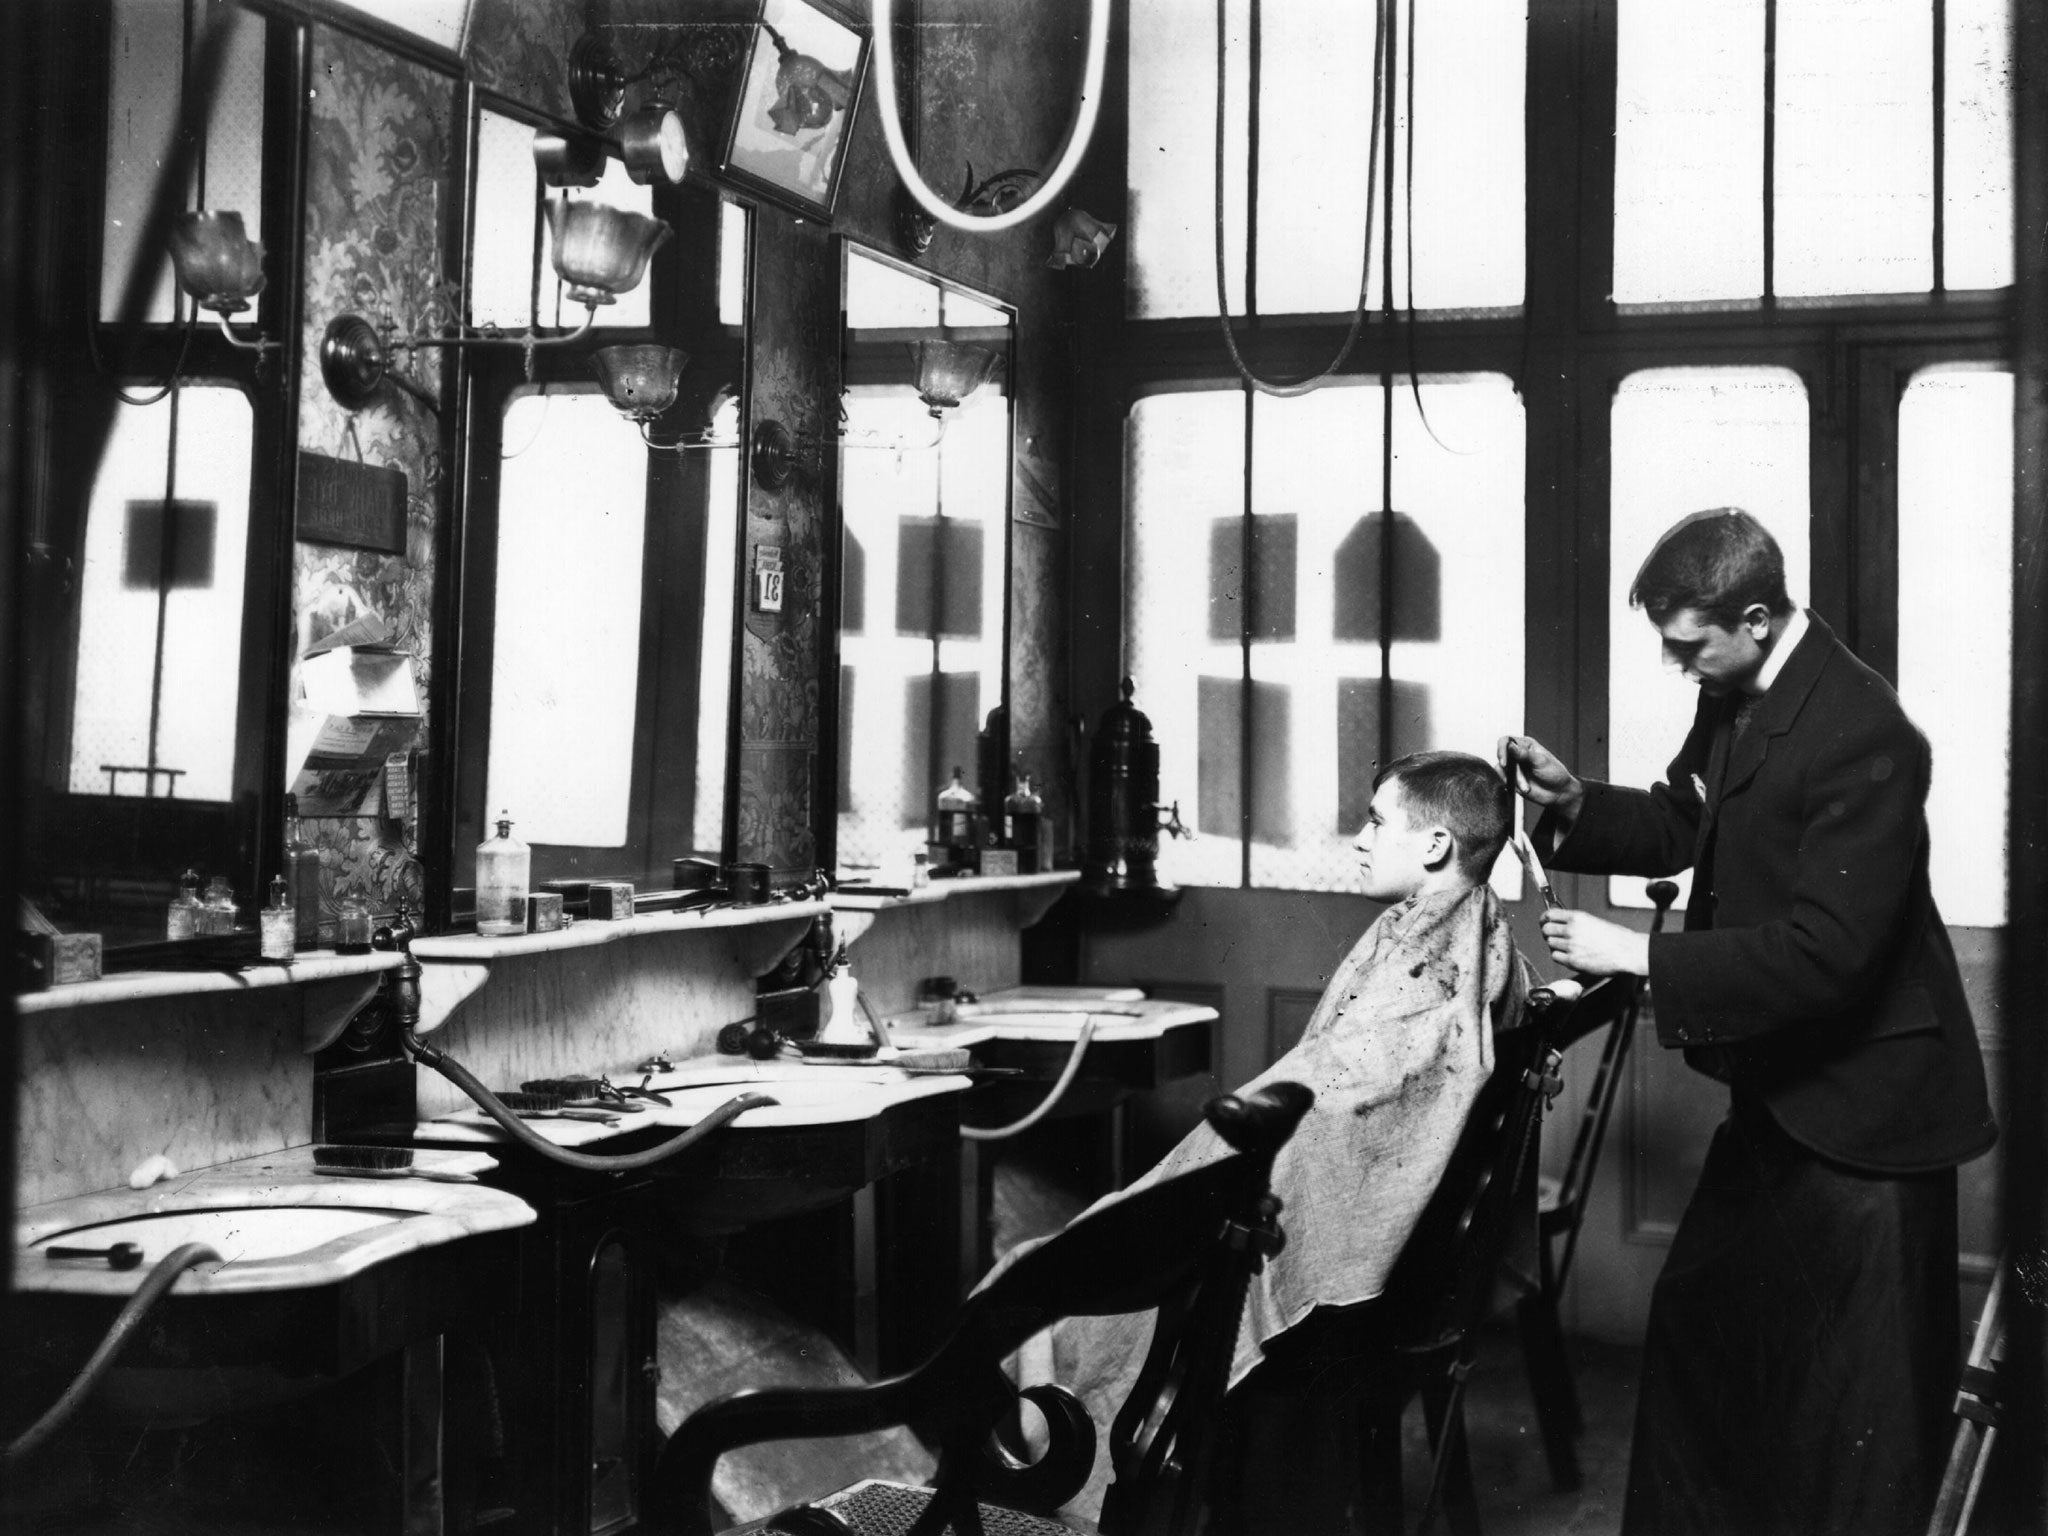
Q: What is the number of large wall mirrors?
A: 3